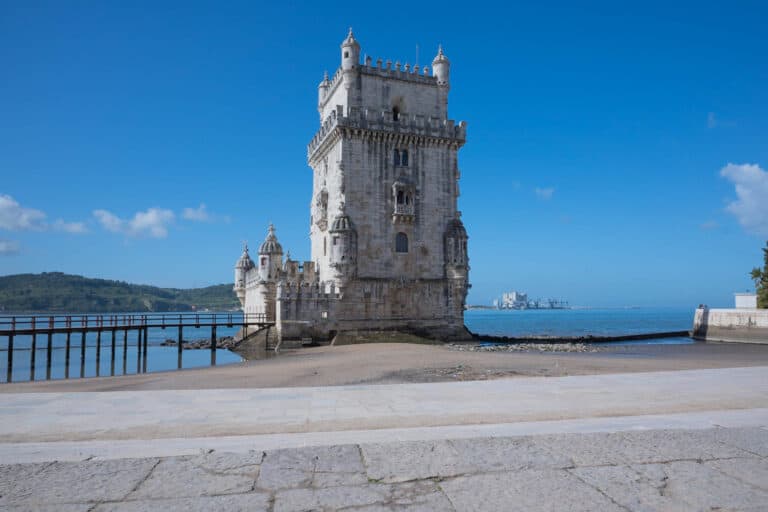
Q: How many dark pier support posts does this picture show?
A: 12